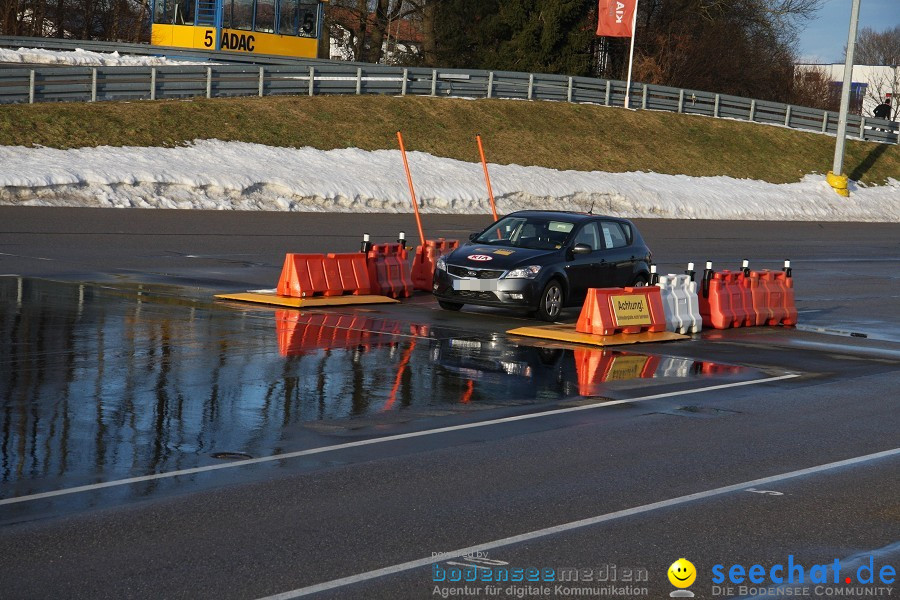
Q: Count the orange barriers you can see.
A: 6